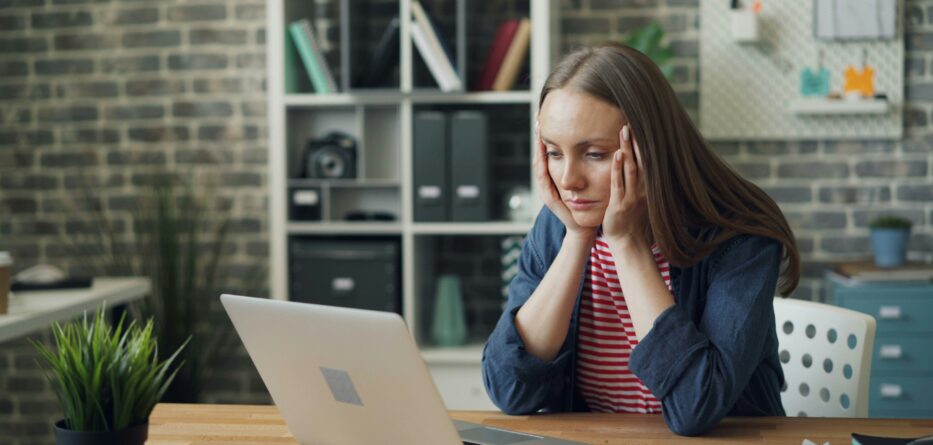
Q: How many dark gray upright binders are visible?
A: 2